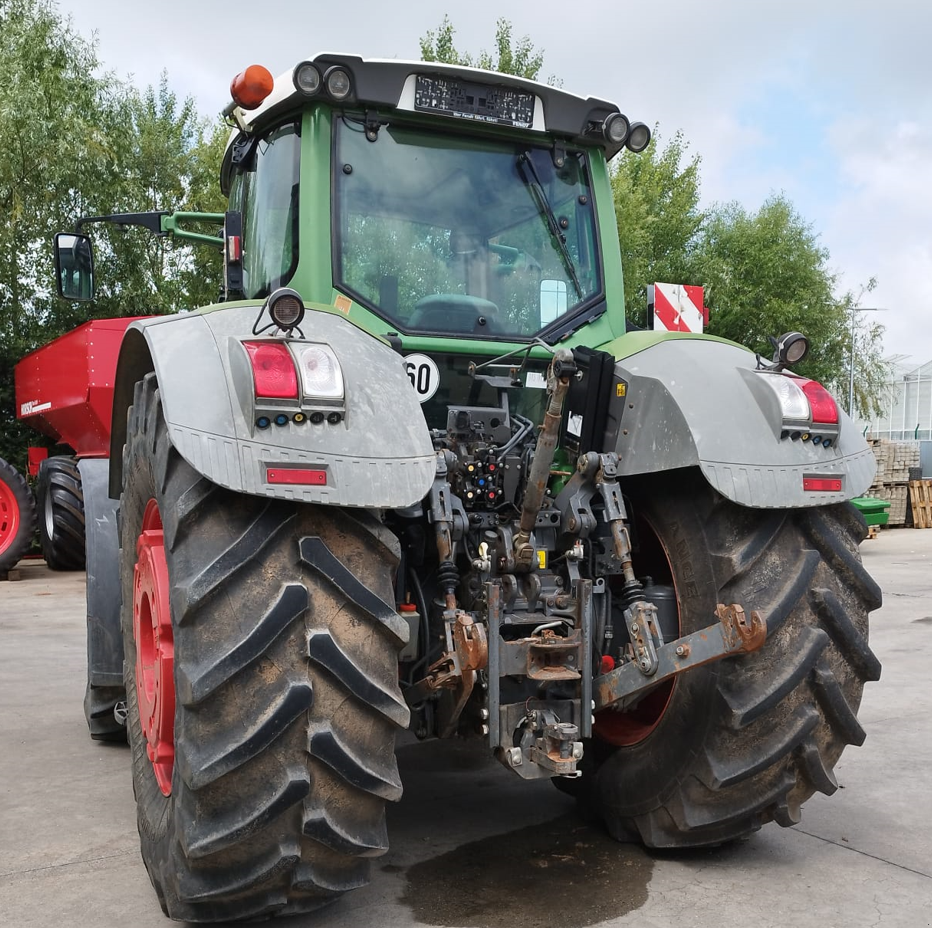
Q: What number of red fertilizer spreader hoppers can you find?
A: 1